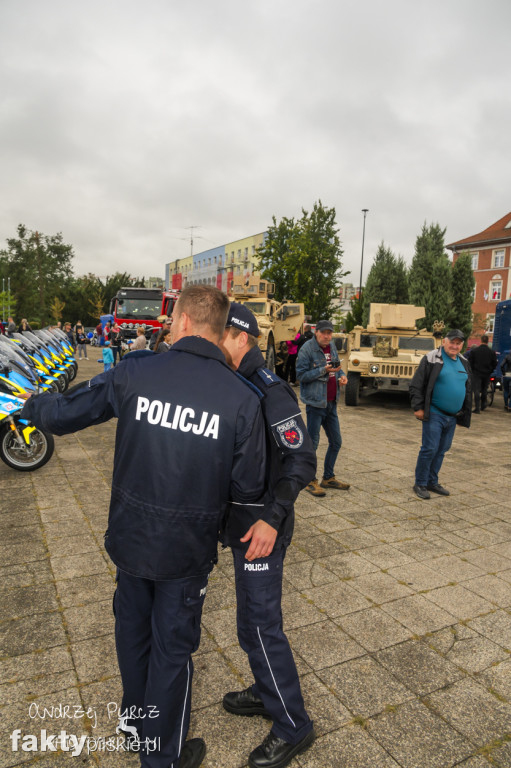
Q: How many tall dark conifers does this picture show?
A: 3